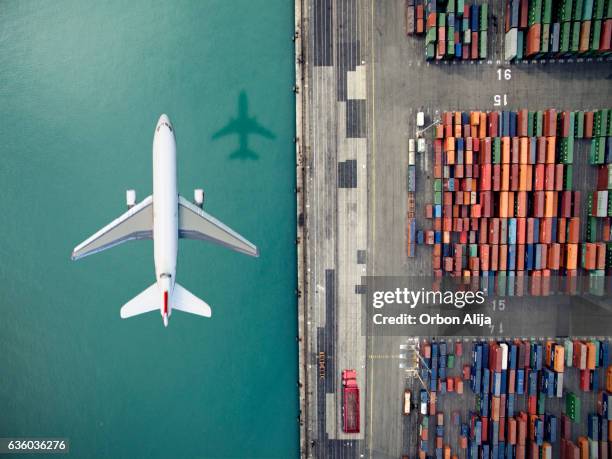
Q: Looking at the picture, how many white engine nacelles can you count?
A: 2